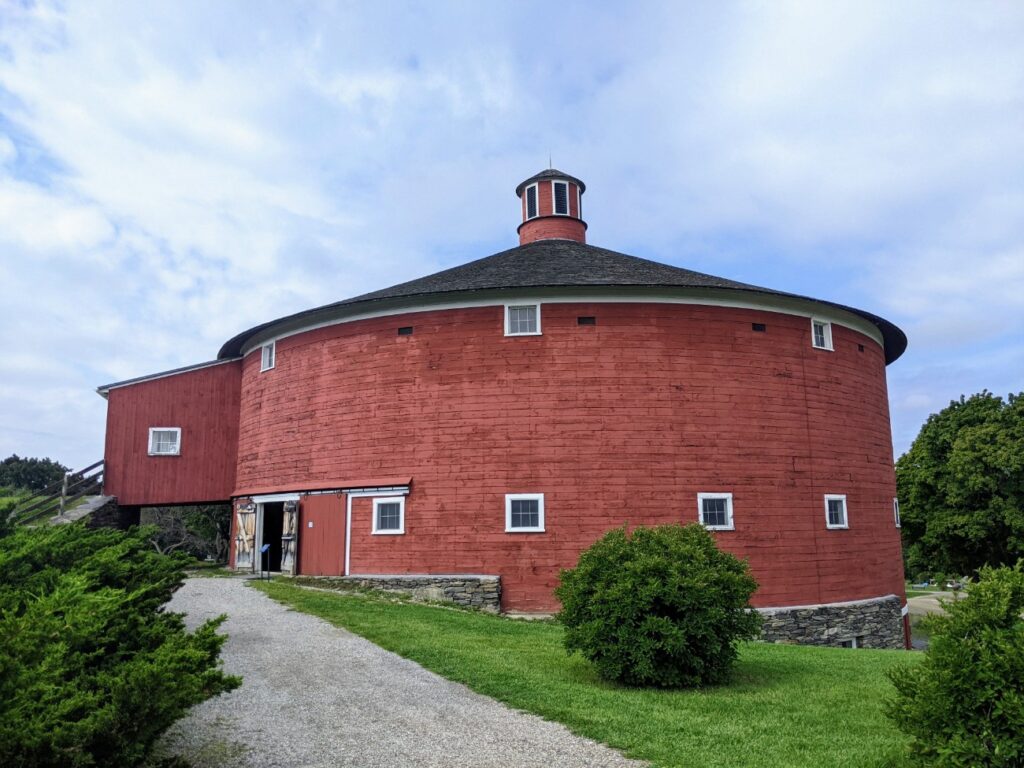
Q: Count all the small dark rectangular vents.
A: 4